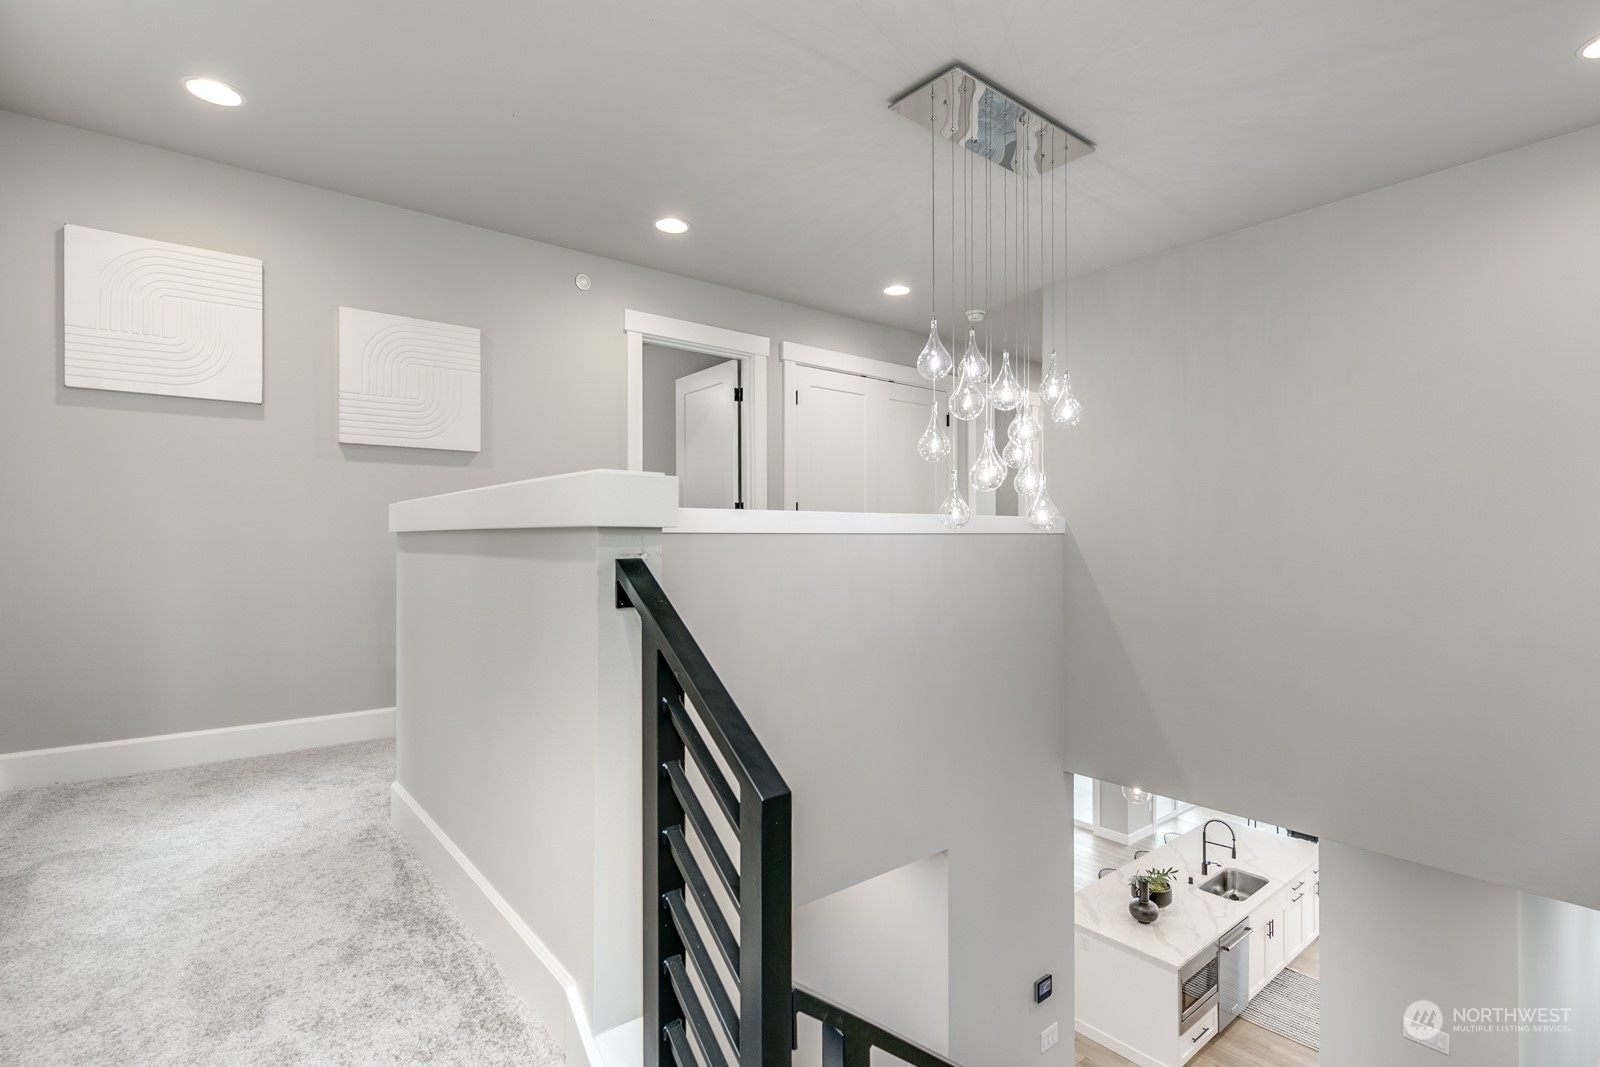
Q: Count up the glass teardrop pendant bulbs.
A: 14